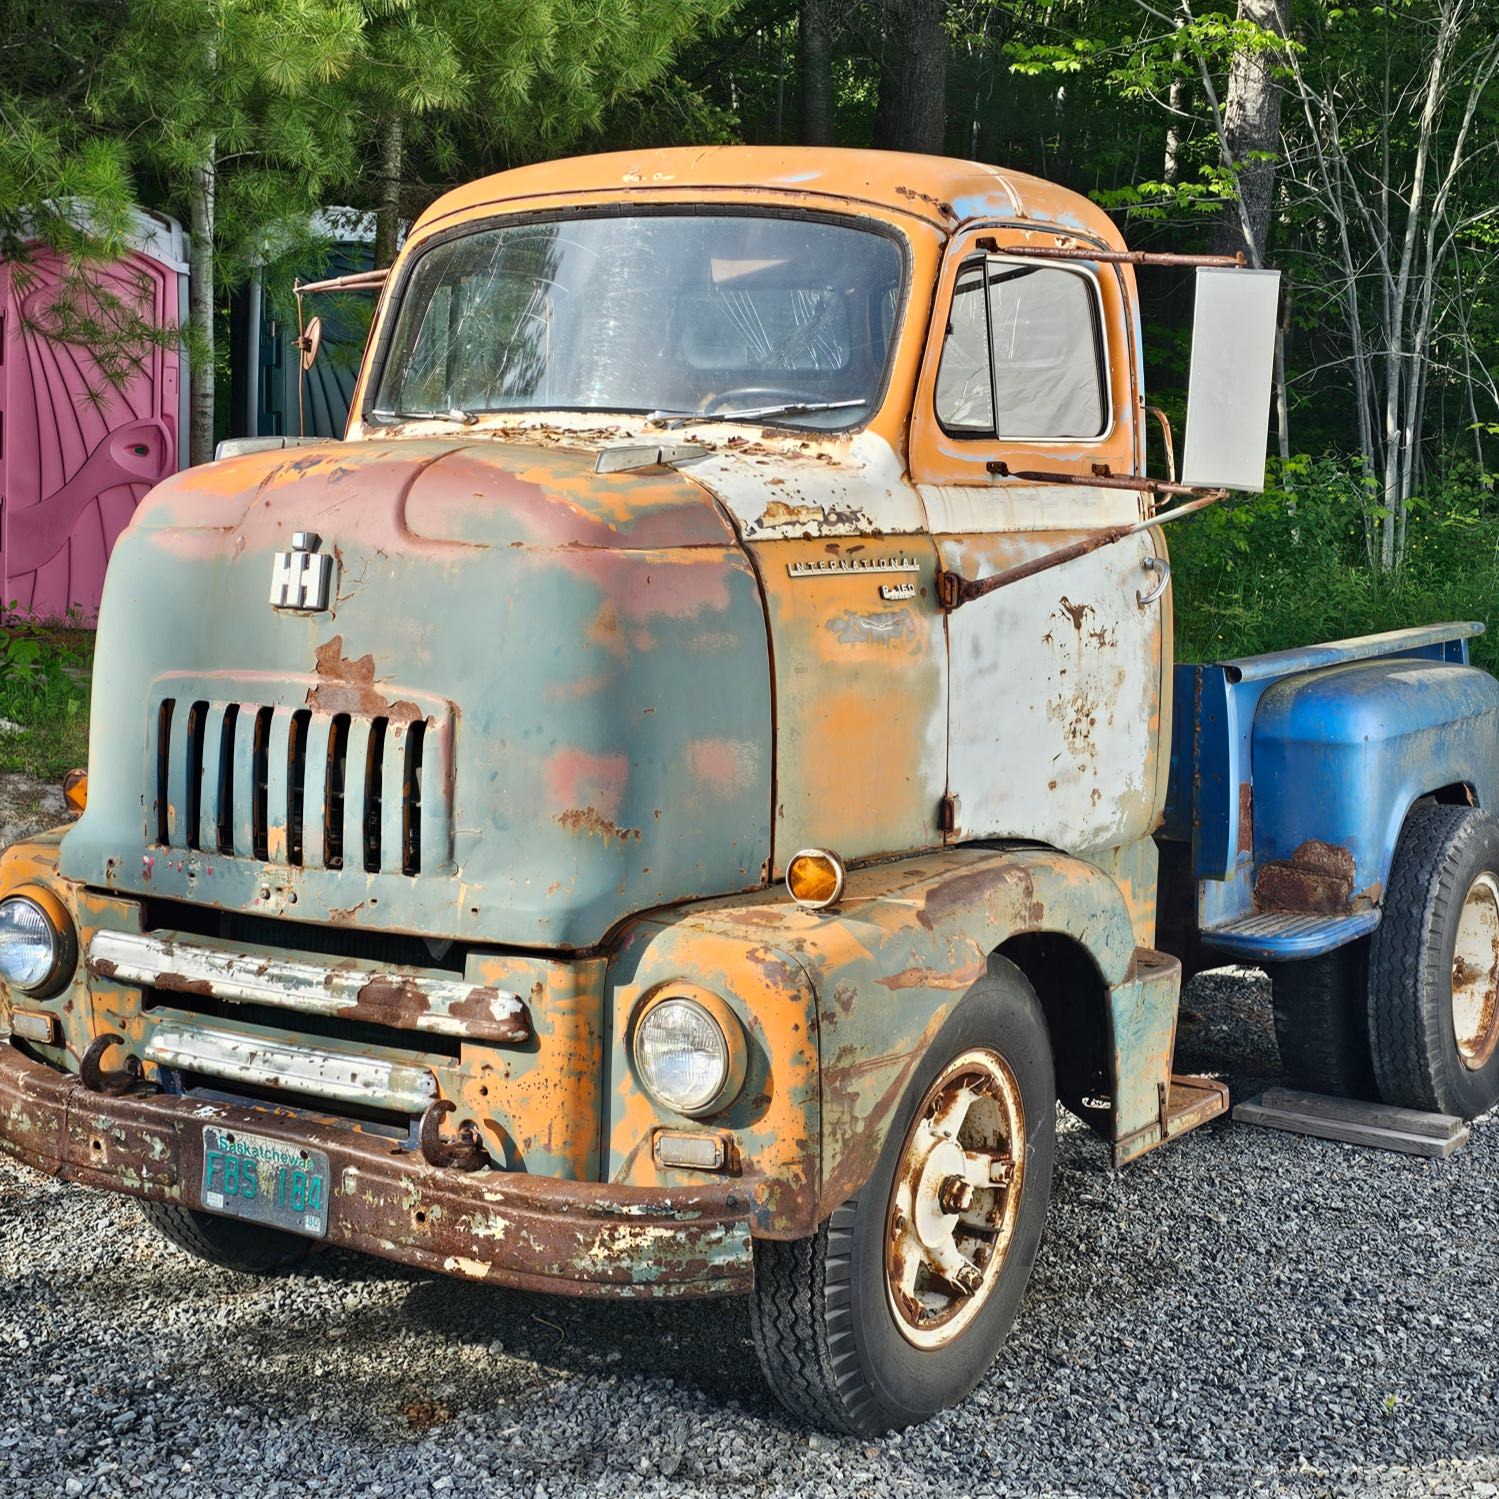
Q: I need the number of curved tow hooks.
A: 2